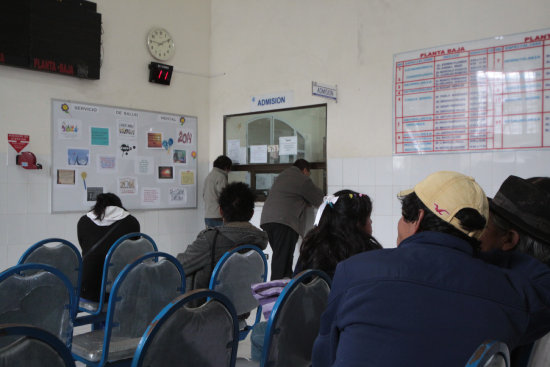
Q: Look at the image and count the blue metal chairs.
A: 9